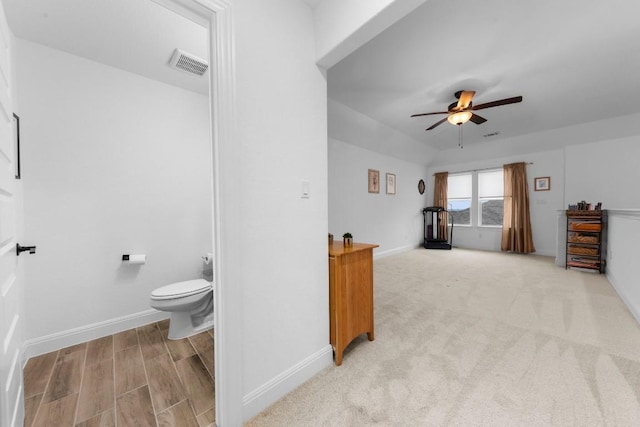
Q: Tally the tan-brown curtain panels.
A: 2